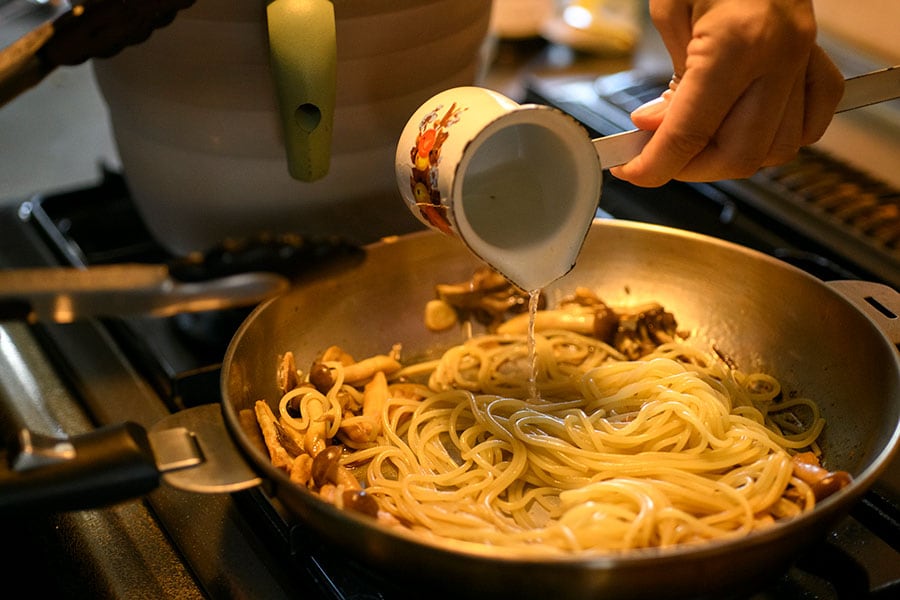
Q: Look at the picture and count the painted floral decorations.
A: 1